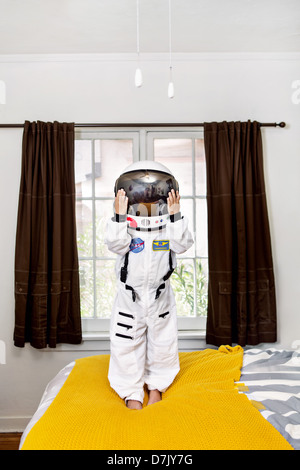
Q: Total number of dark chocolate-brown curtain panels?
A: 2